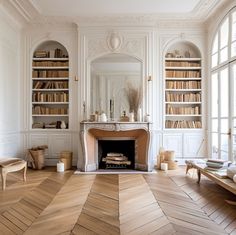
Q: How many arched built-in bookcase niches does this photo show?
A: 2